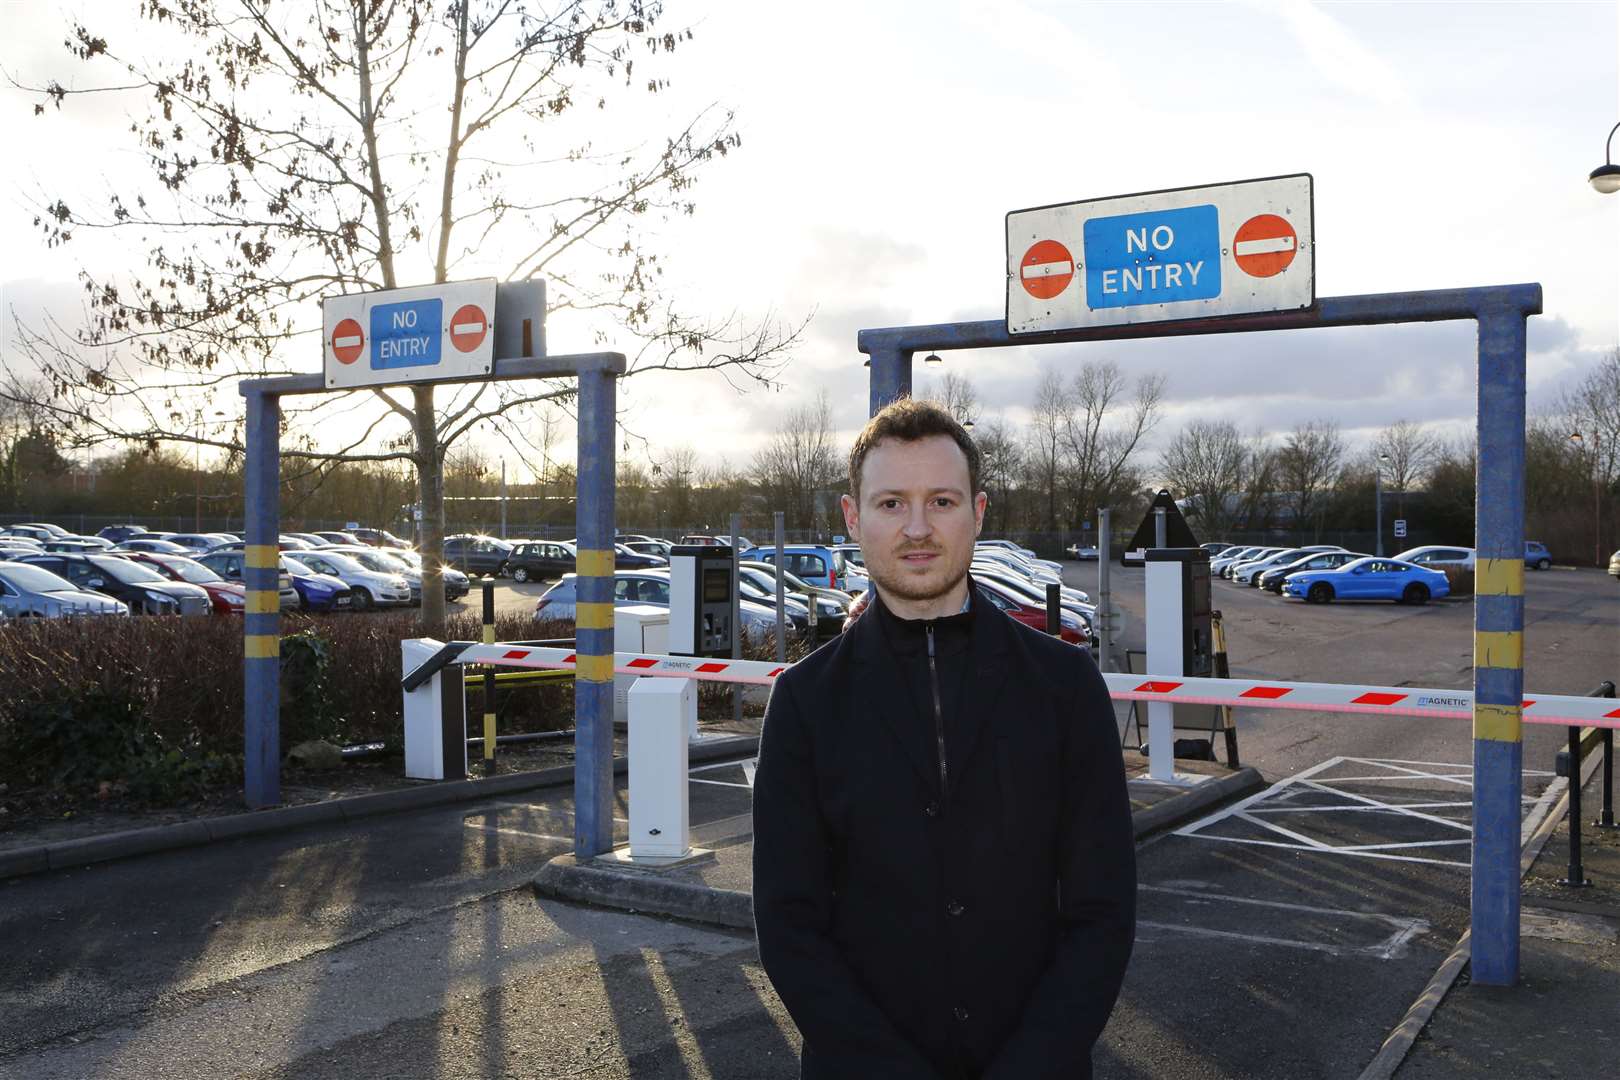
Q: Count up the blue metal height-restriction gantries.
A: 2